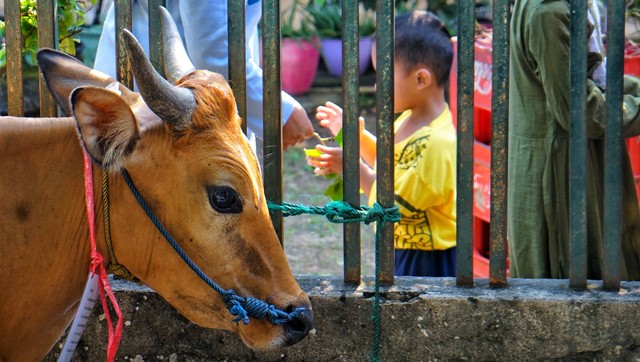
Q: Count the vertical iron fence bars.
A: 12